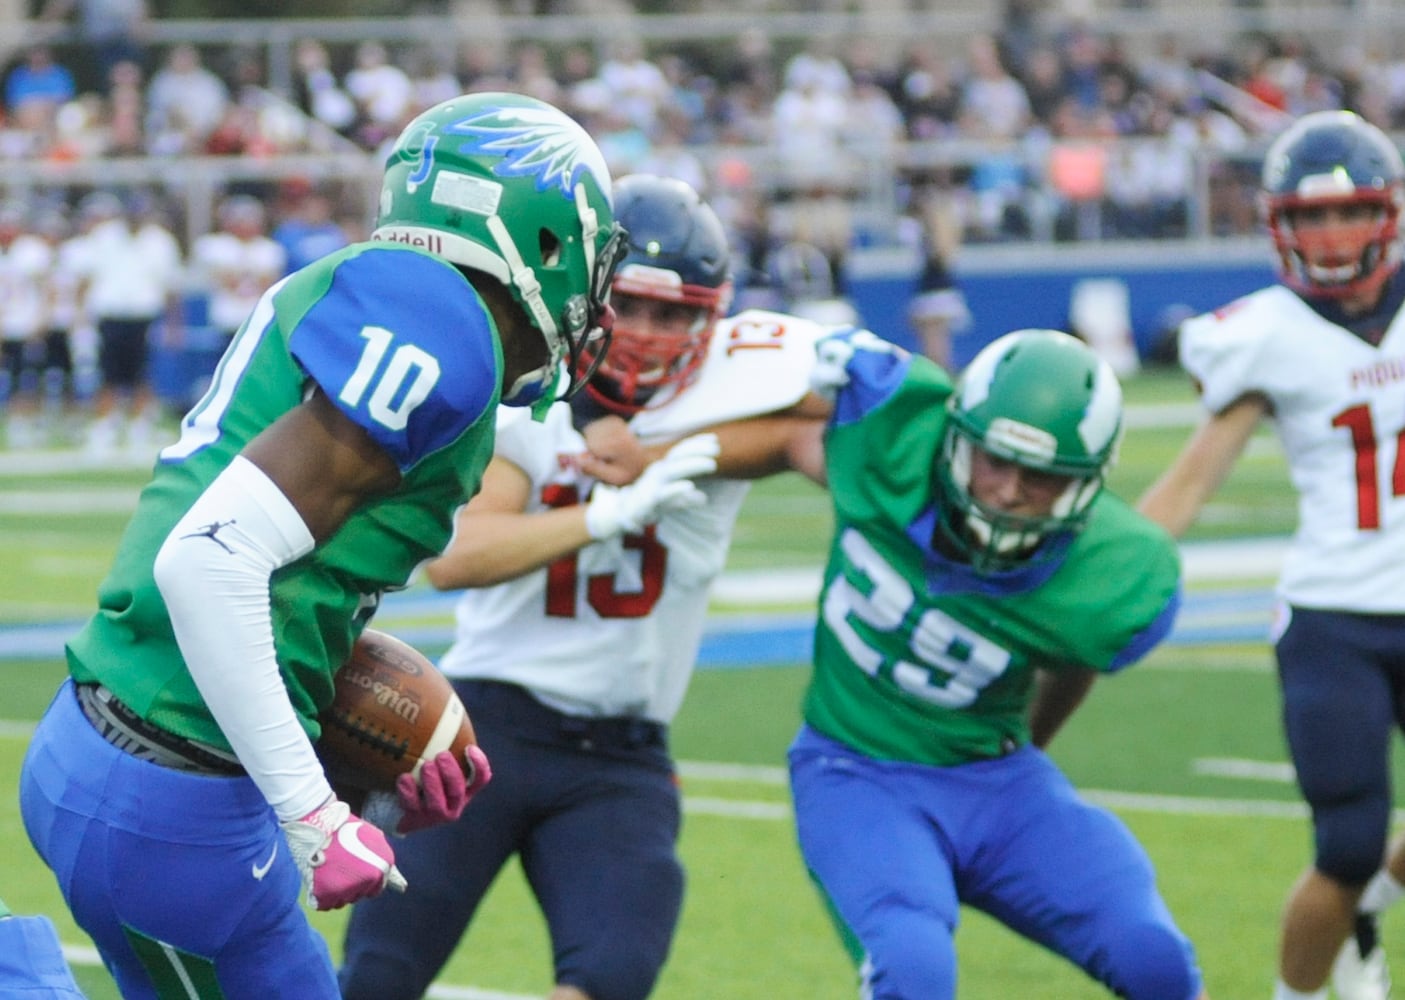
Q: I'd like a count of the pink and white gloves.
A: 2